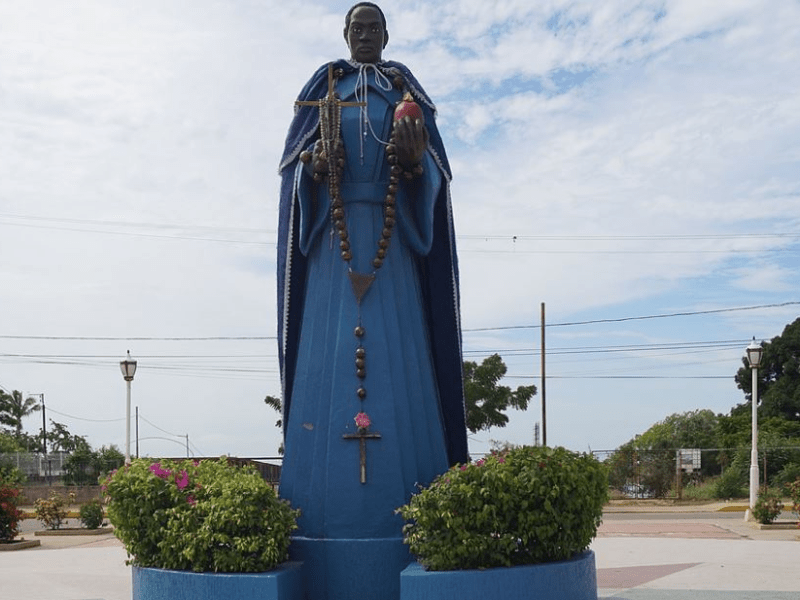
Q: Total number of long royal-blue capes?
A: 1